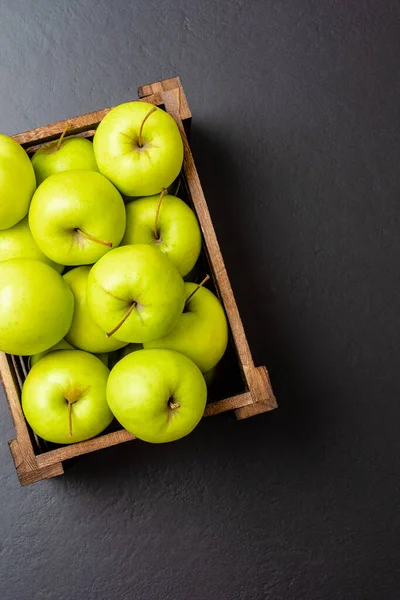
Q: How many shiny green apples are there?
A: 12